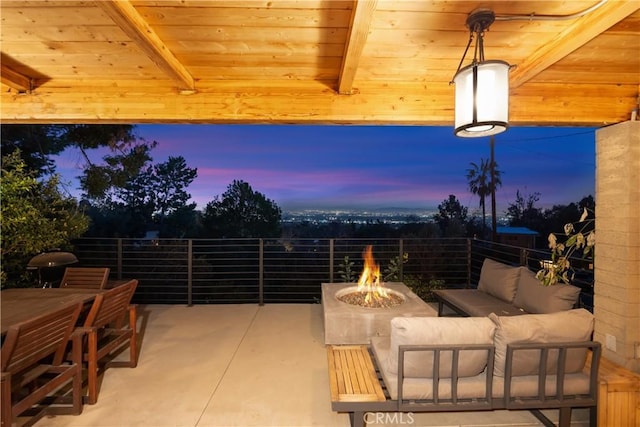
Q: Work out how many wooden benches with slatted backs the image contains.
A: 3